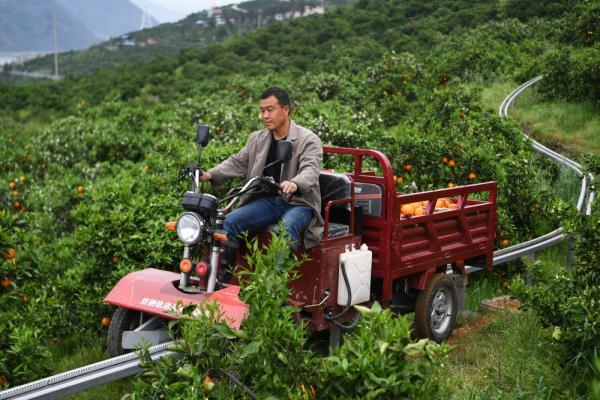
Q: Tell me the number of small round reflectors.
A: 2